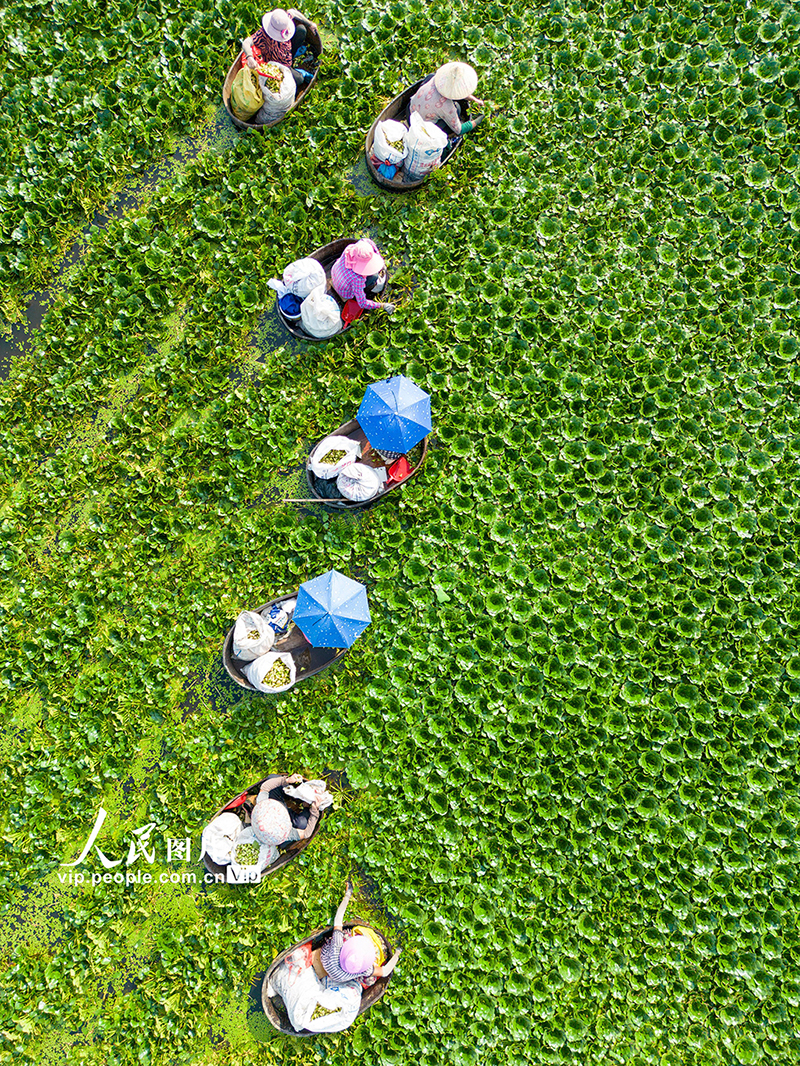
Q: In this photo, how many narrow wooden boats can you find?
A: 7